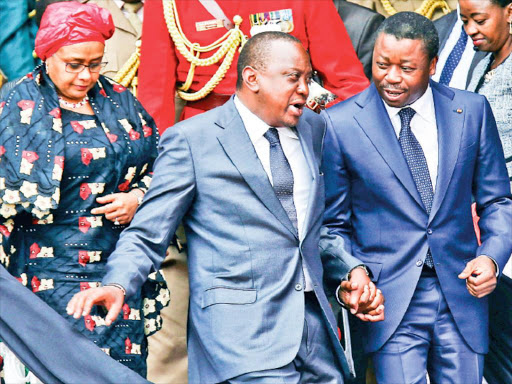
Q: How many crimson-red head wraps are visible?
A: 1